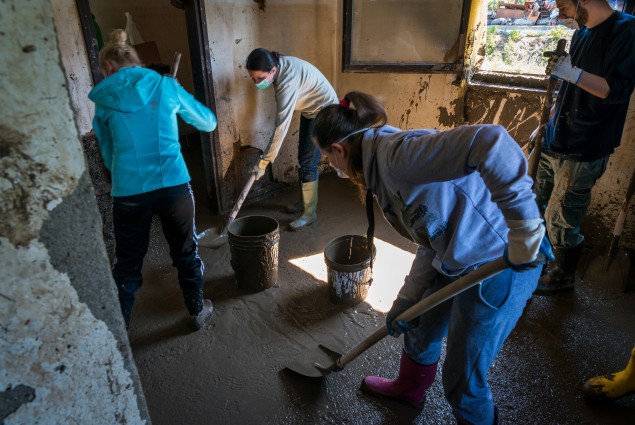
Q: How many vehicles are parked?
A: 0